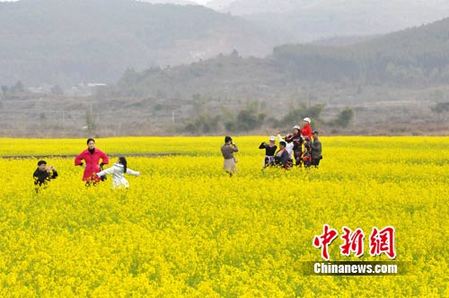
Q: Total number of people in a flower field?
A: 11